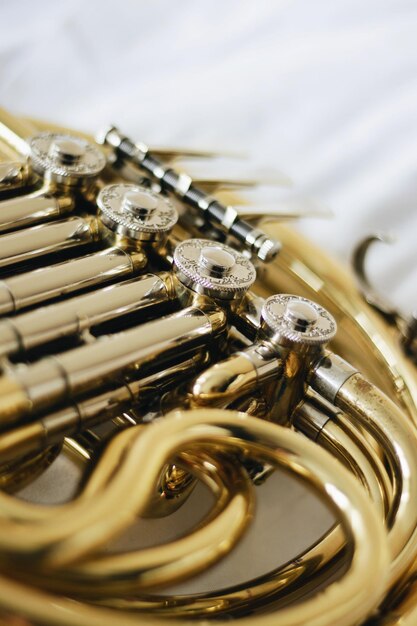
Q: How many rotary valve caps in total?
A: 4